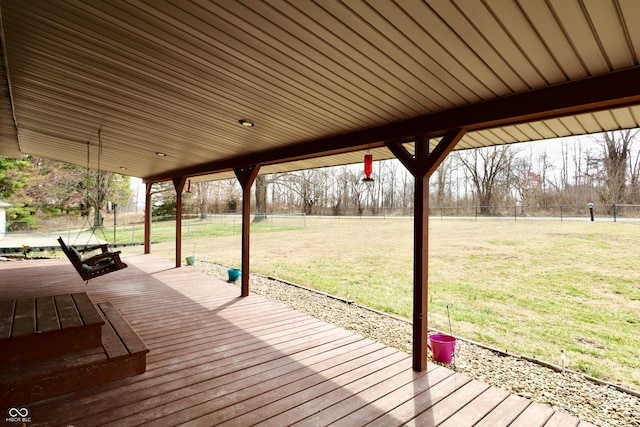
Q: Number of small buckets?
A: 3